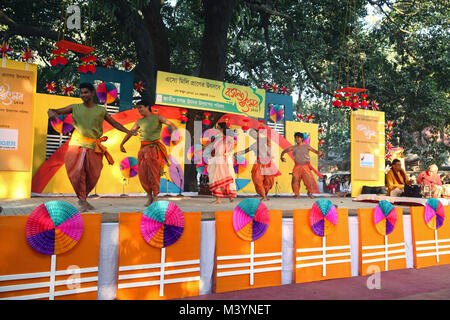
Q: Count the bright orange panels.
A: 6